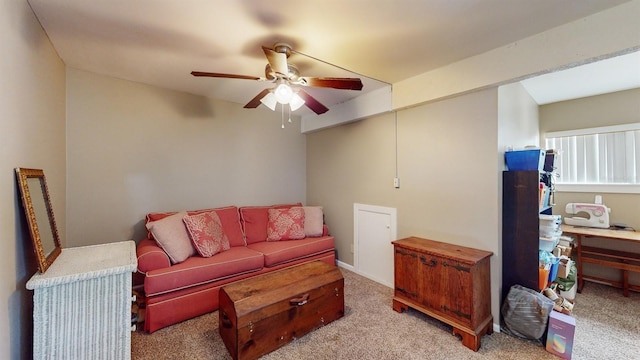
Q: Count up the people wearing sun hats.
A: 0